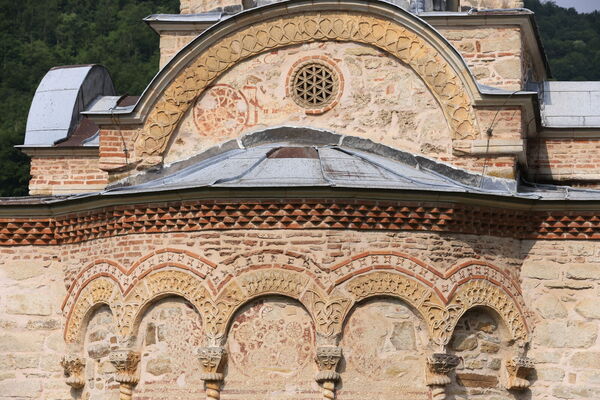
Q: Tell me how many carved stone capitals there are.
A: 6